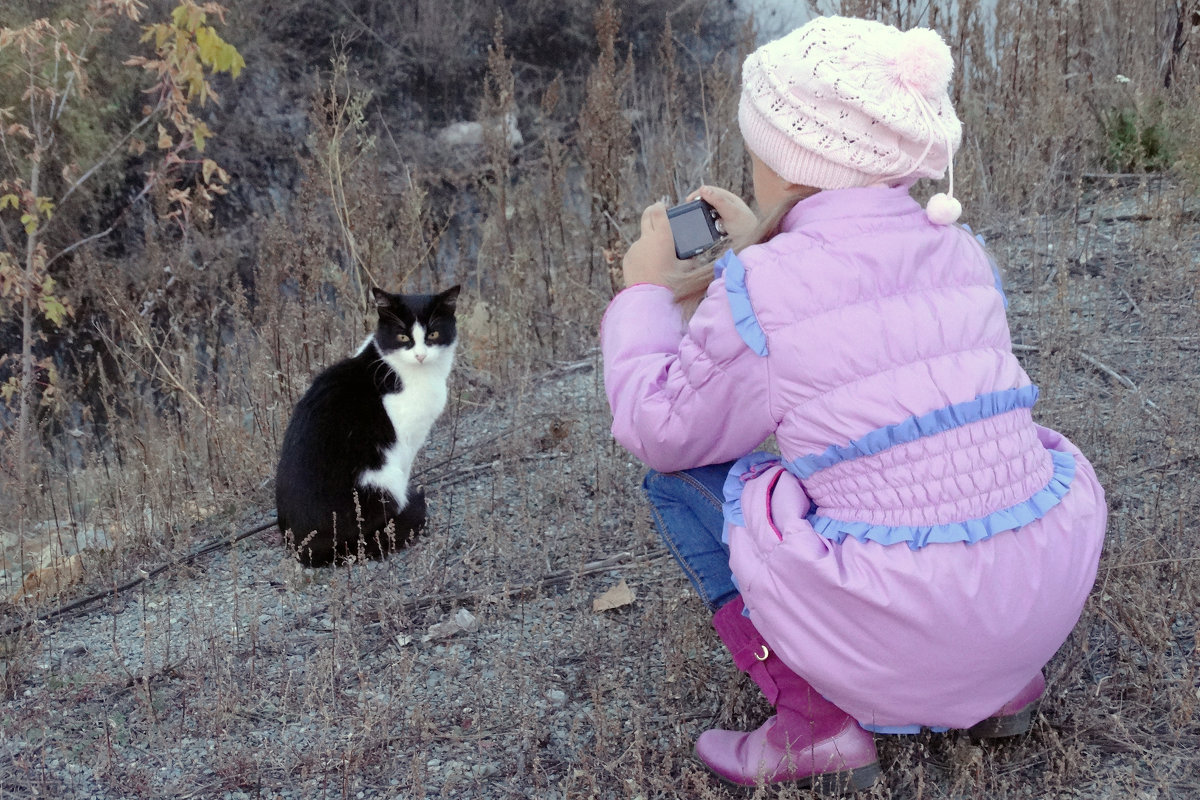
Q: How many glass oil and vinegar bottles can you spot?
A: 0